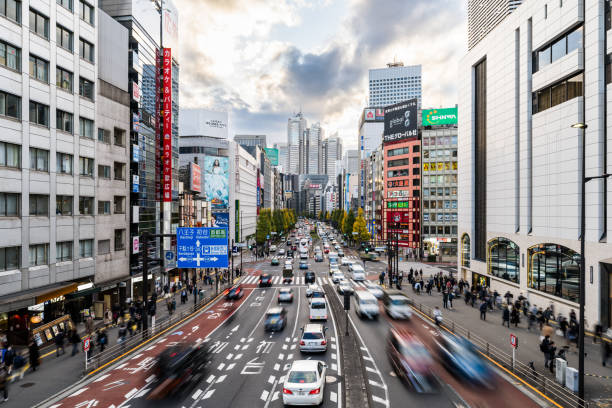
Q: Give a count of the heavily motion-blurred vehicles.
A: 3